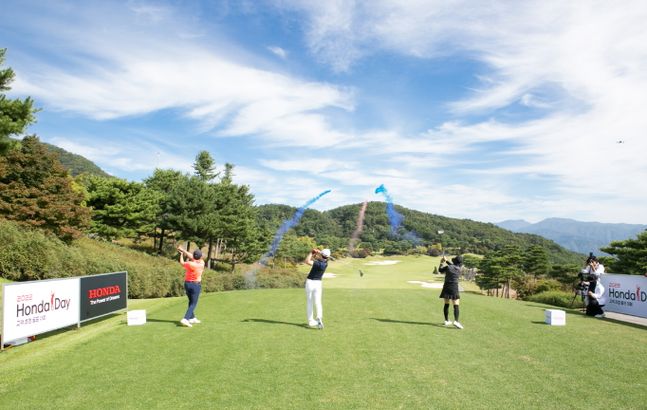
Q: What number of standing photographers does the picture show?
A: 1